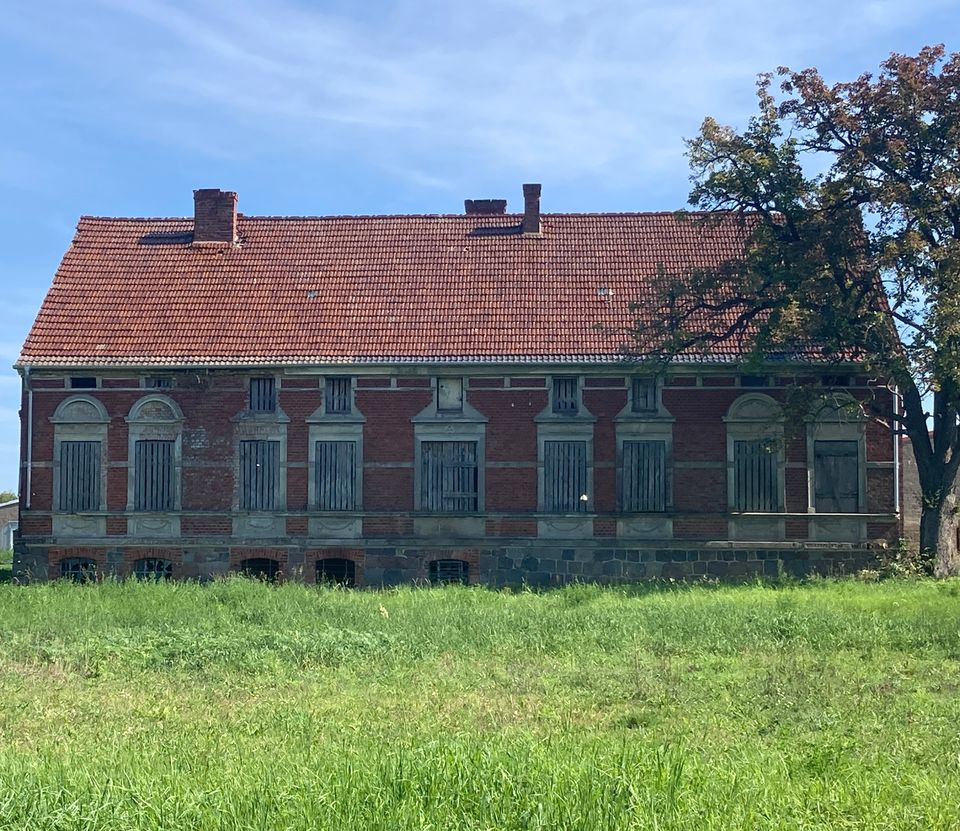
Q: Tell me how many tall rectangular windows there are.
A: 9